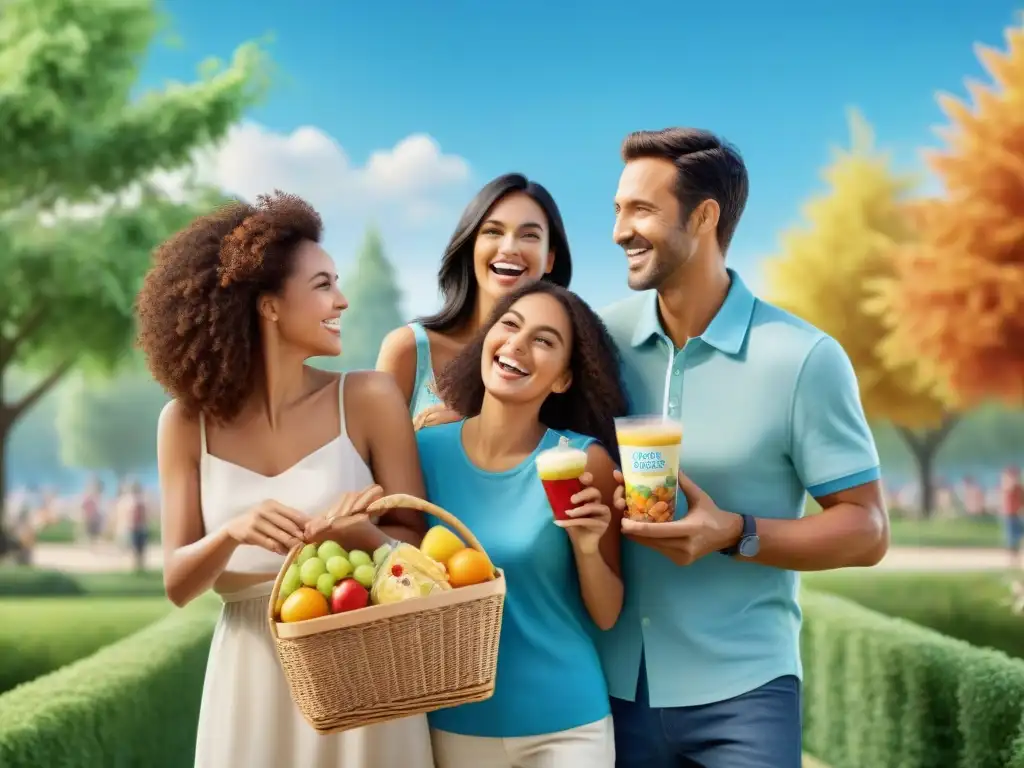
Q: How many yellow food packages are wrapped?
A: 1